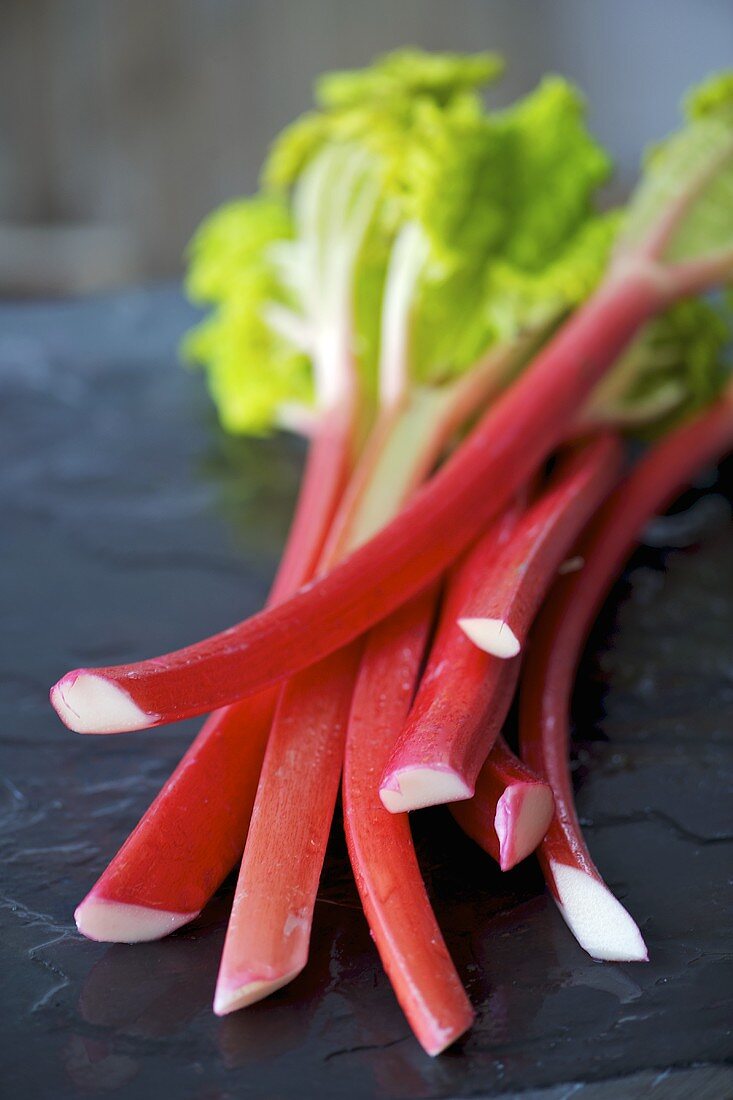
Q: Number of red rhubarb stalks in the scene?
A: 8